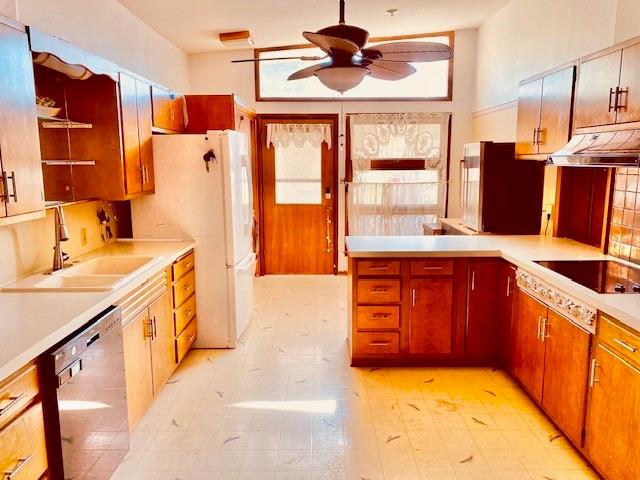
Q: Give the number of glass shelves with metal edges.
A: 2